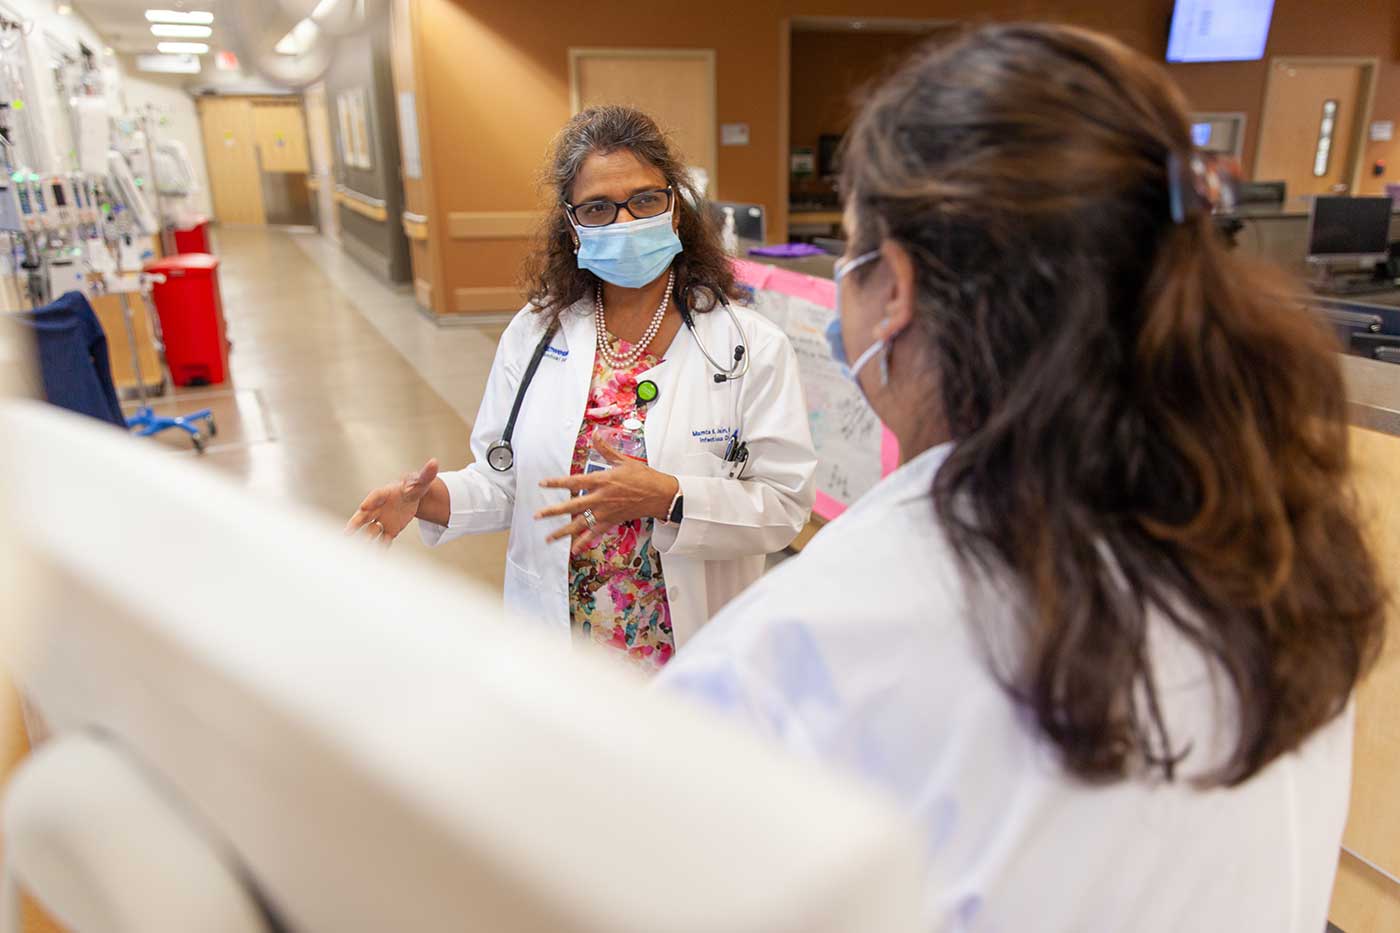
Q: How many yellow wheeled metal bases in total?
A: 0